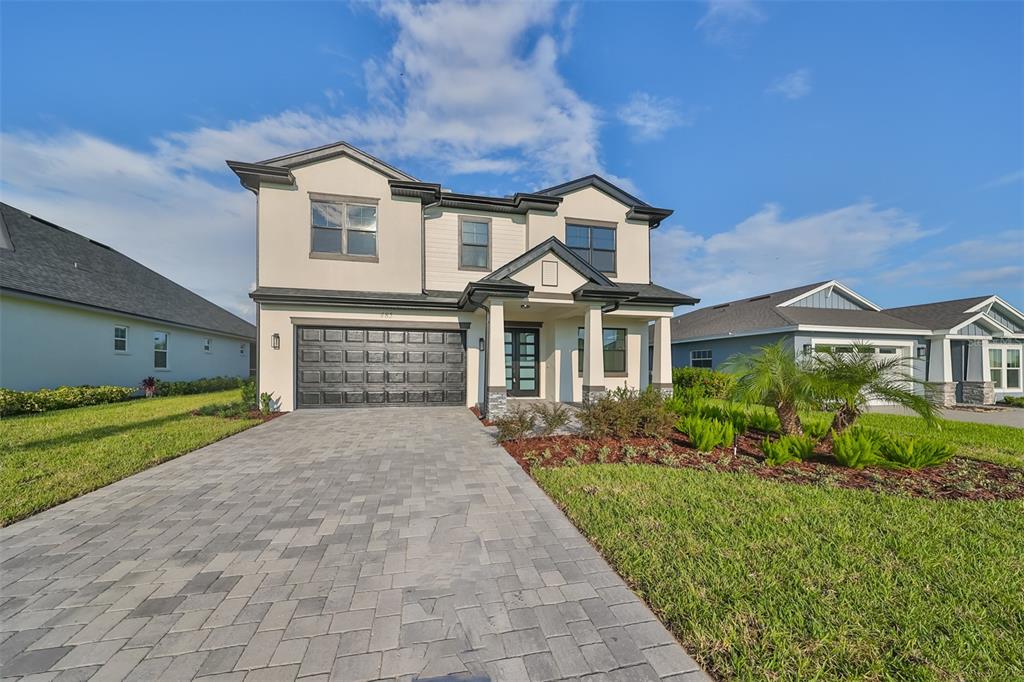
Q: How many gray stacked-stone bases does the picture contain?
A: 5